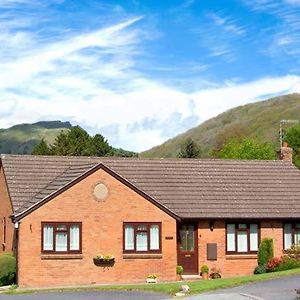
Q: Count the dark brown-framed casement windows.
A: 4